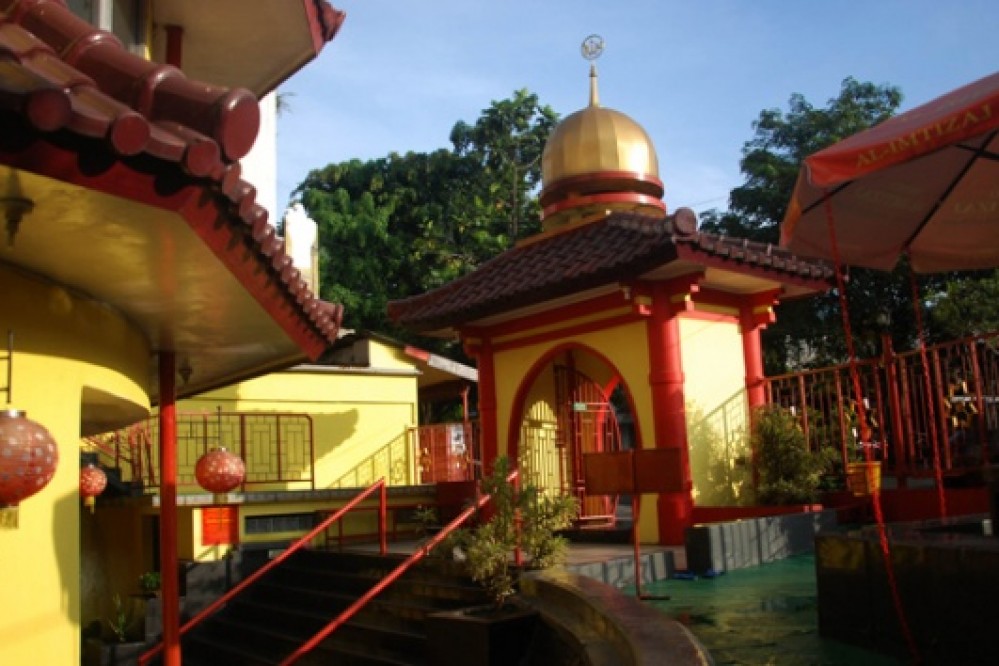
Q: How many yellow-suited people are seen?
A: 0